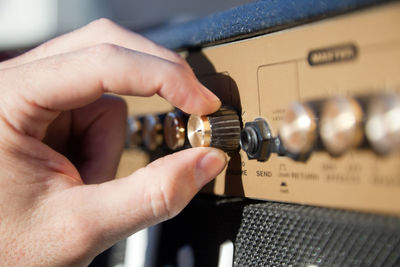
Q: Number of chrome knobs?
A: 7